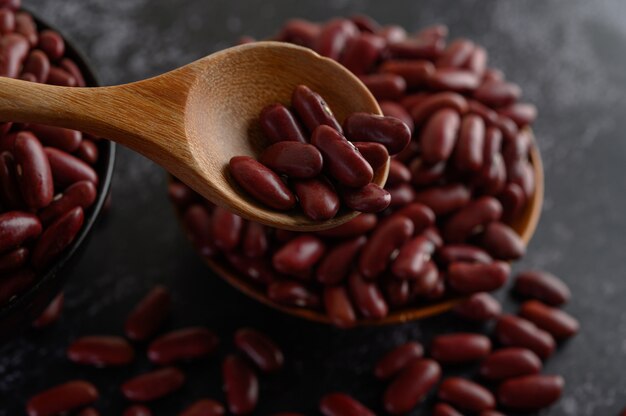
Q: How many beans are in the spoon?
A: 9